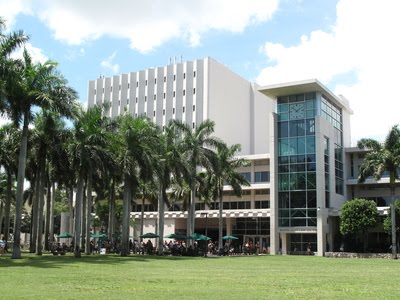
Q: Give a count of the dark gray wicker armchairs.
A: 0